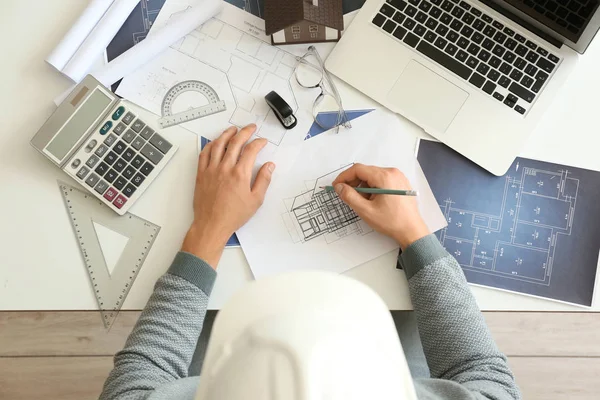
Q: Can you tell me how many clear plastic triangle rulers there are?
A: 1